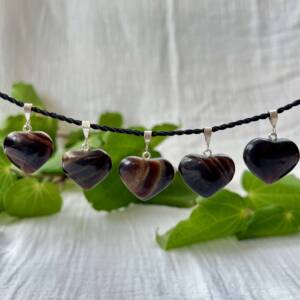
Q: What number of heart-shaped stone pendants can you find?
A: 5